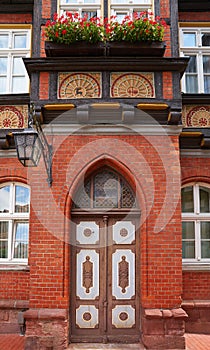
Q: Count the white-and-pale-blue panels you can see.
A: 6